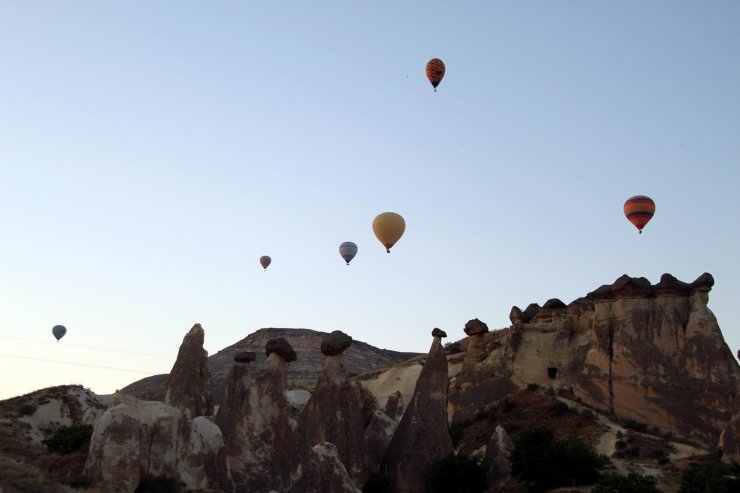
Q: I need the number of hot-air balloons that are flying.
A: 6